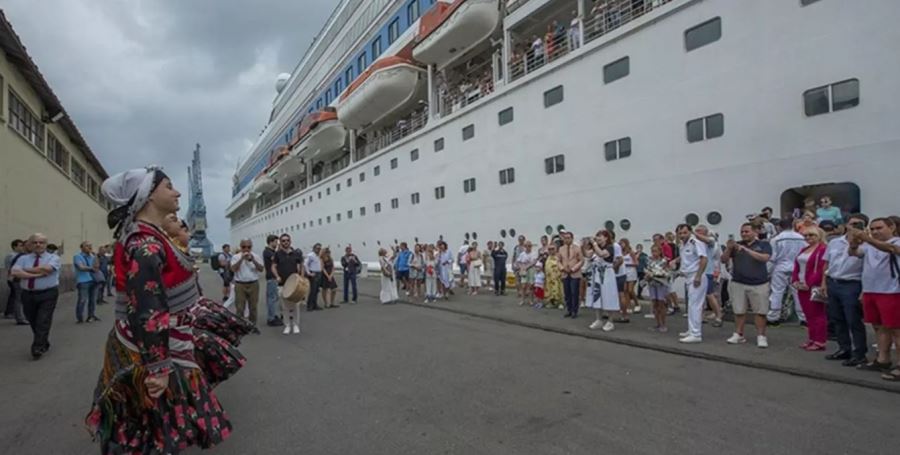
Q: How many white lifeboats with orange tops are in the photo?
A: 5